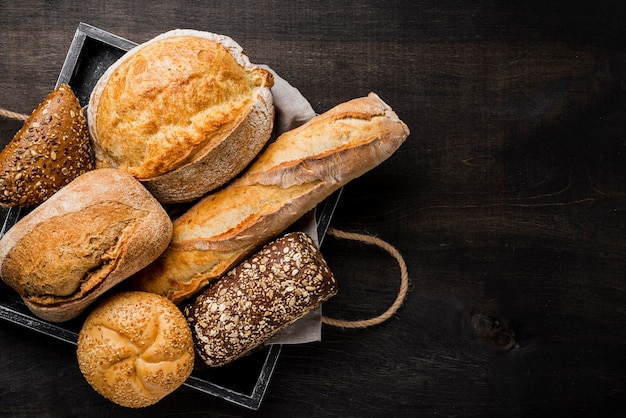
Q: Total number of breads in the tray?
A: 6